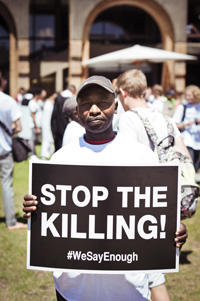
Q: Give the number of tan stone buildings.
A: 1